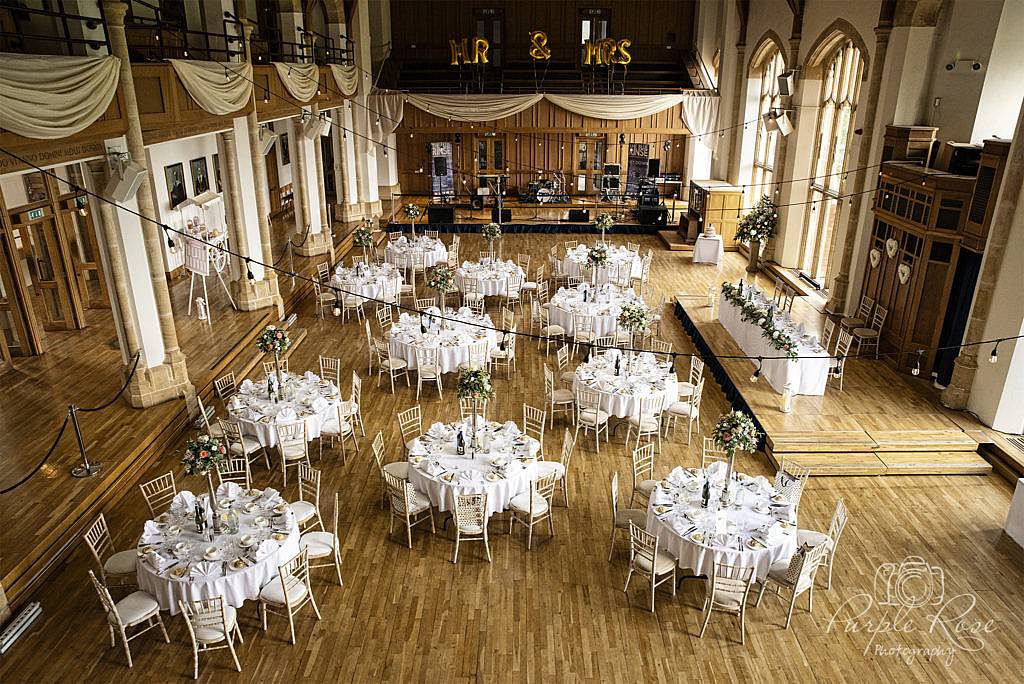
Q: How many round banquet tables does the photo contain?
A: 11